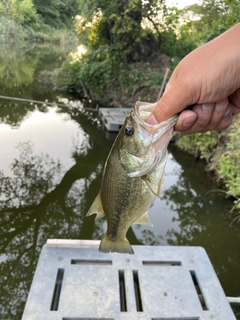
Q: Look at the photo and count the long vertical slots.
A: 4